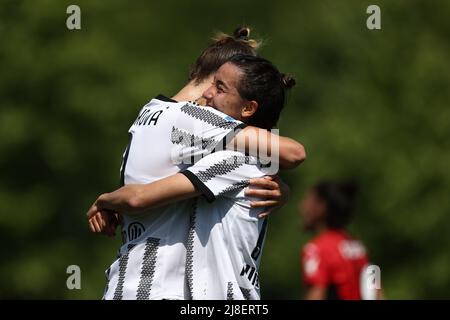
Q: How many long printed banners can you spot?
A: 0